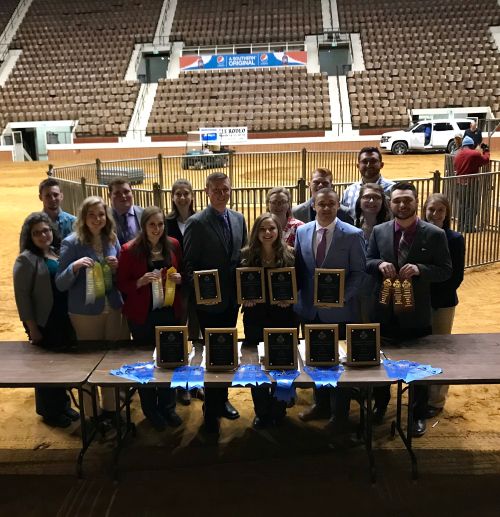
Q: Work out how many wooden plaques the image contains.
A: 9